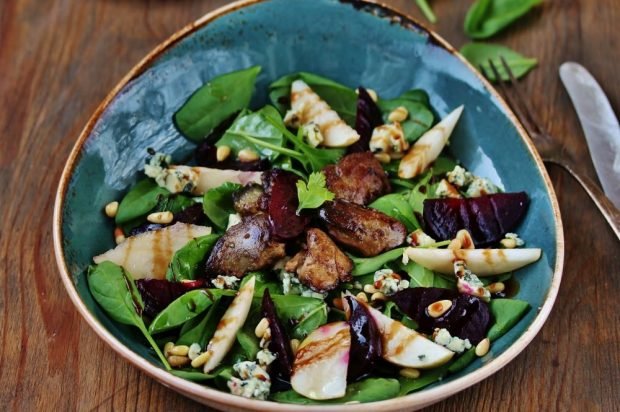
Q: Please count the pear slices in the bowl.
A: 8